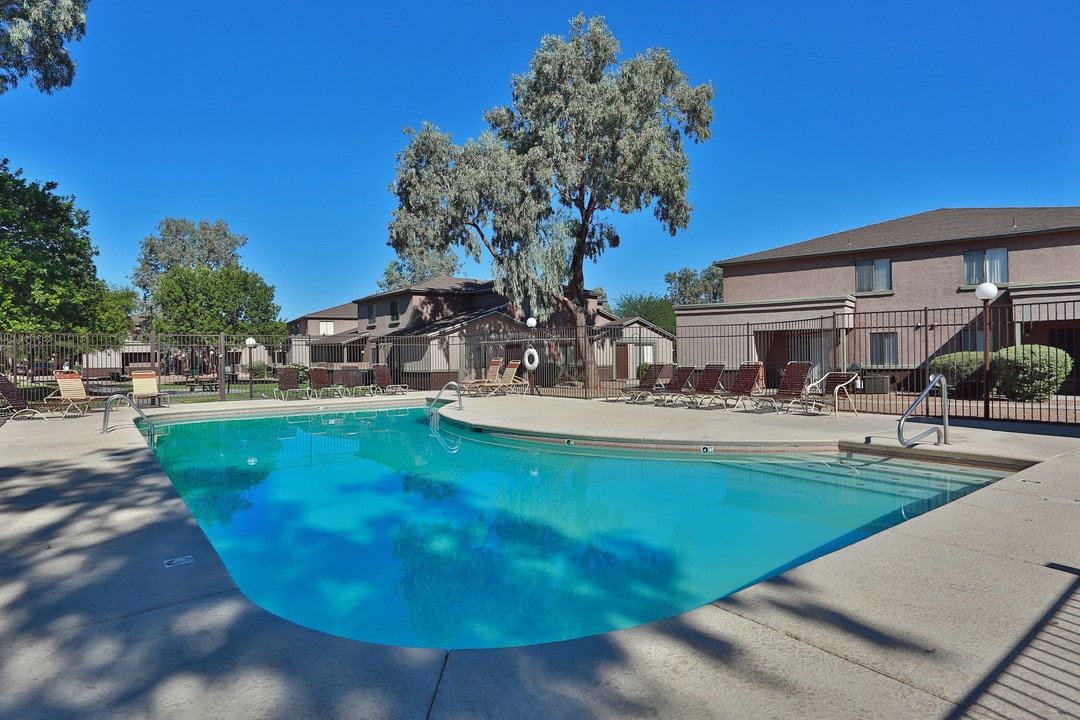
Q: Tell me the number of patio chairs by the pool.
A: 15